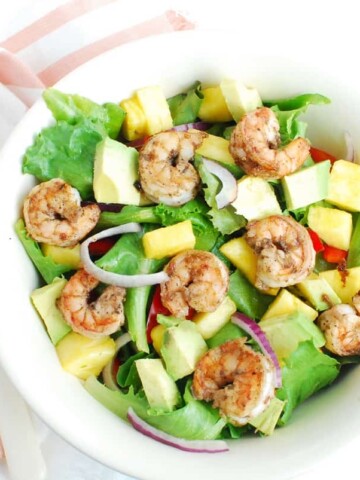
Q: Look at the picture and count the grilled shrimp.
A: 8